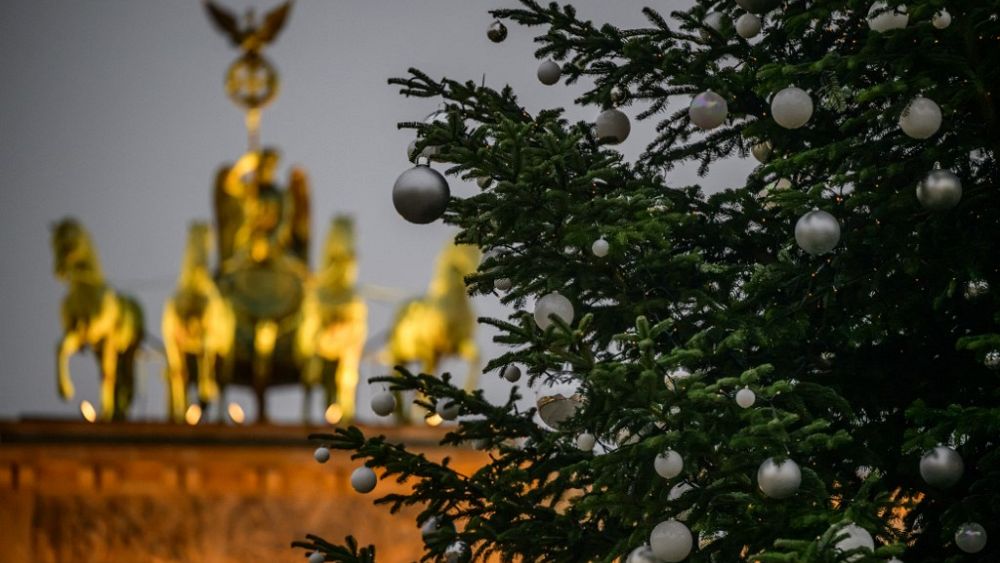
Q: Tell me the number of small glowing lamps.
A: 5